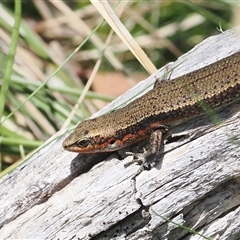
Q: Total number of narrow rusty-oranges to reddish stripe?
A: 1